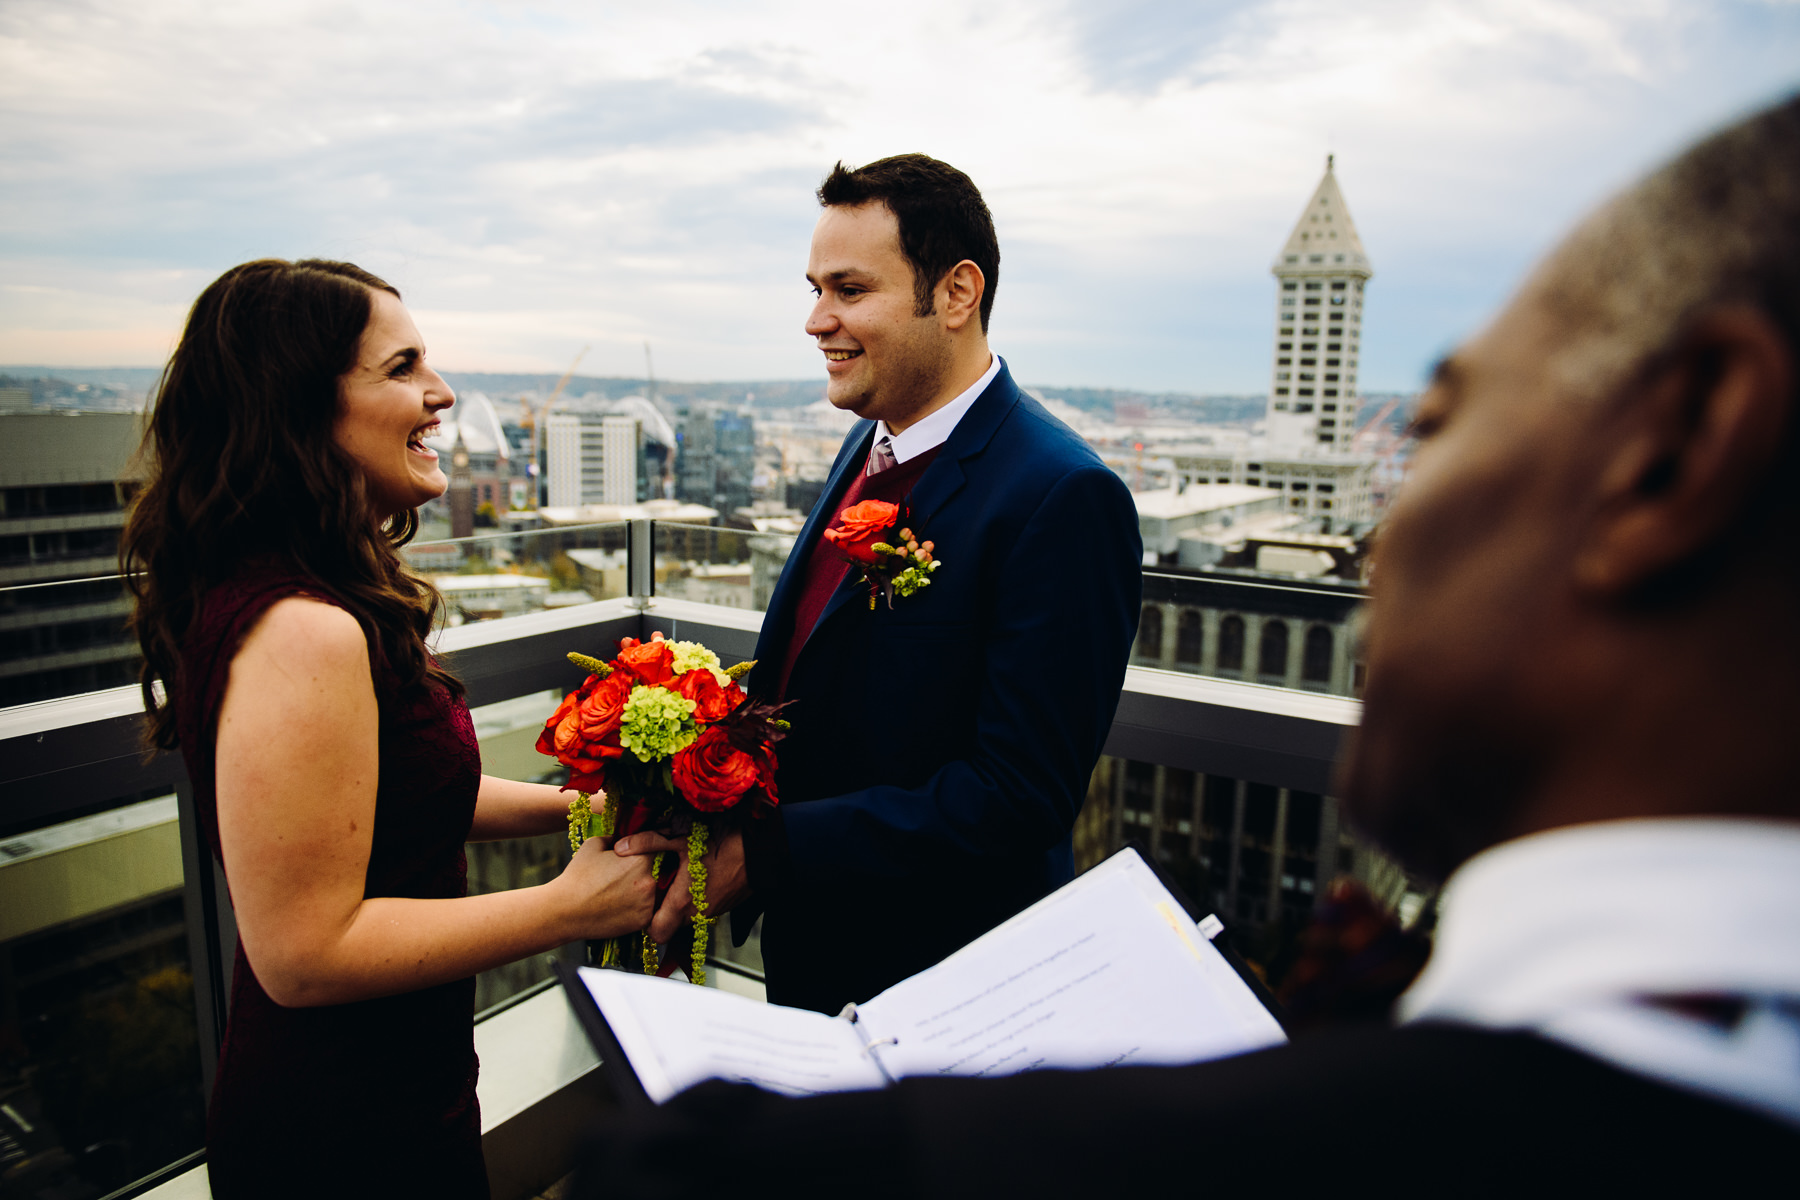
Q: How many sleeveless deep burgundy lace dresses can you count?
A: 1